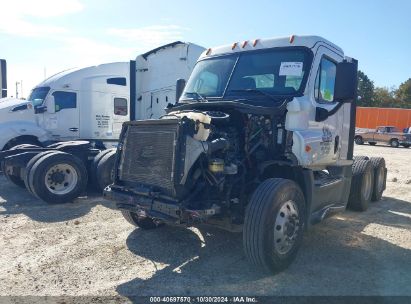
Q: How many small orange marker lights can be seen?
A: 5